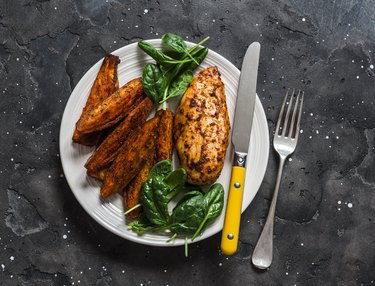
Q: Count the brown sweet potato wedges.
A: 6